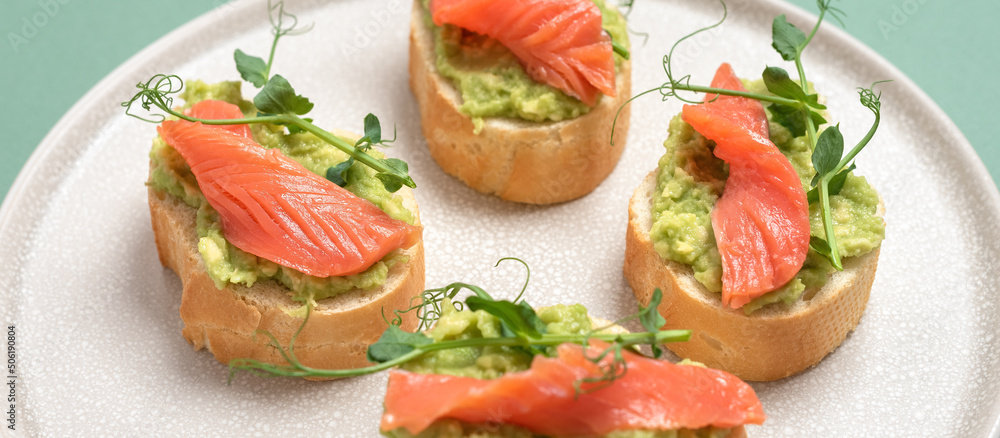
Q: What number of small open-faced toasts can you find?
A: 4